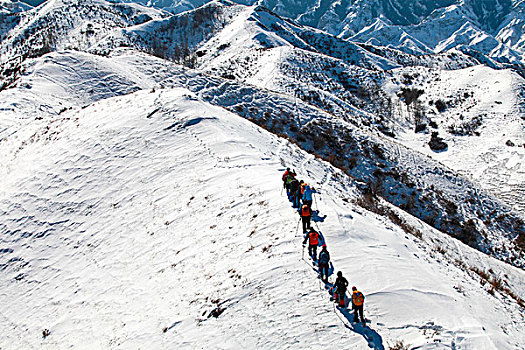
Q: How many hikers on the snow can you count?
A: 9